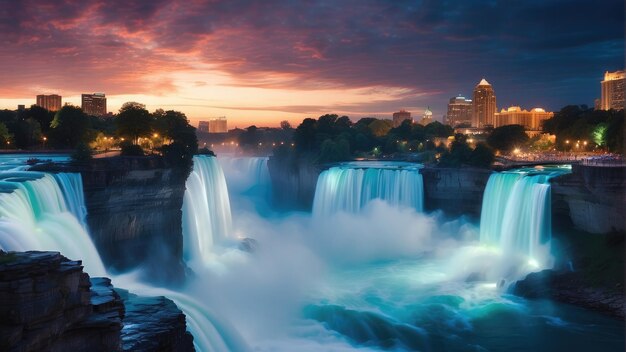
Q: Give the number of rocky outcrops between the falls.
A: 3